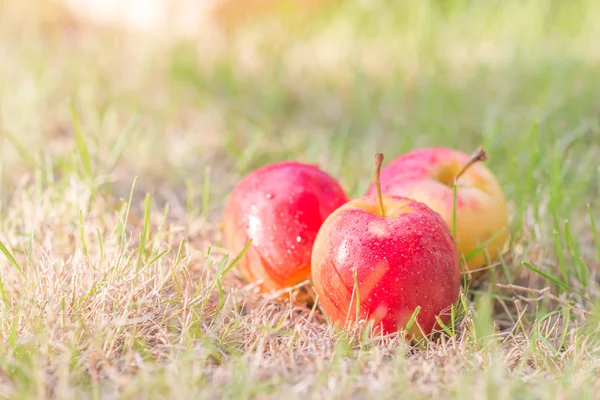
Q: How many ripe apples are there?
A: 3